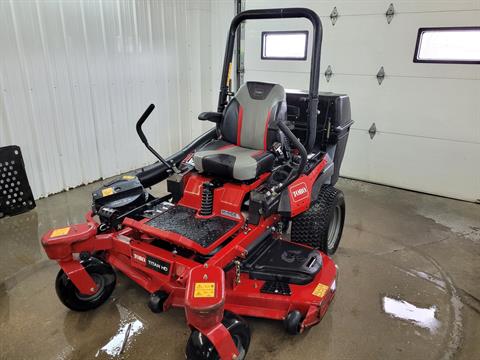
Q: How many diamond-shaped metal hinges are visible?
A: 5